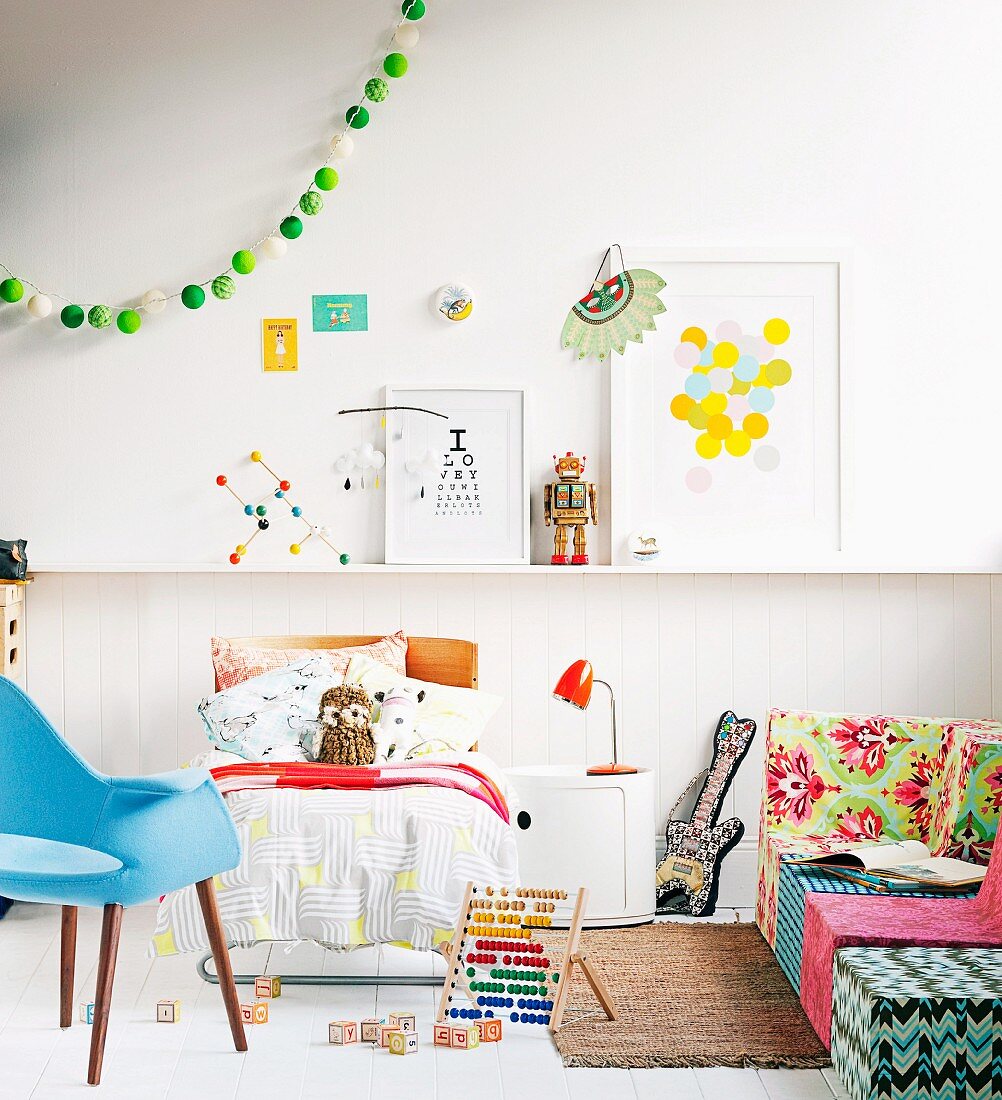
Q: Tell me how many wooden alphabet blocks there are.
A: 12